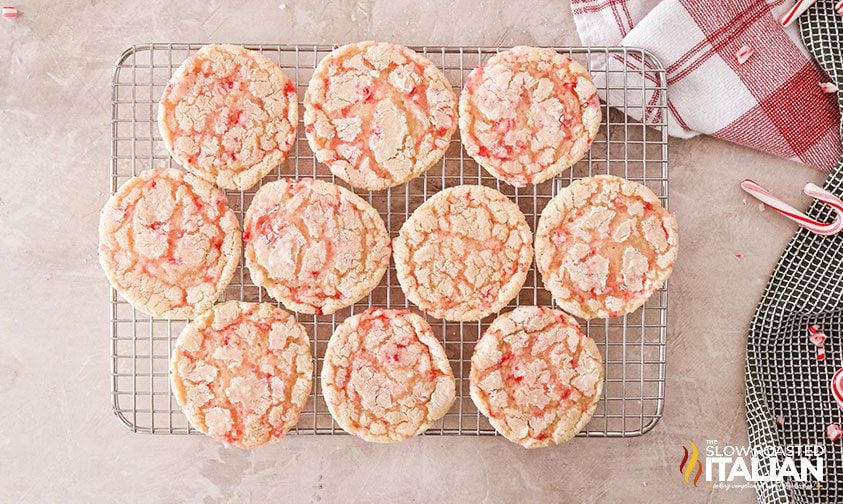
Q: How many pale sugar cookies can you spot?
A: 10